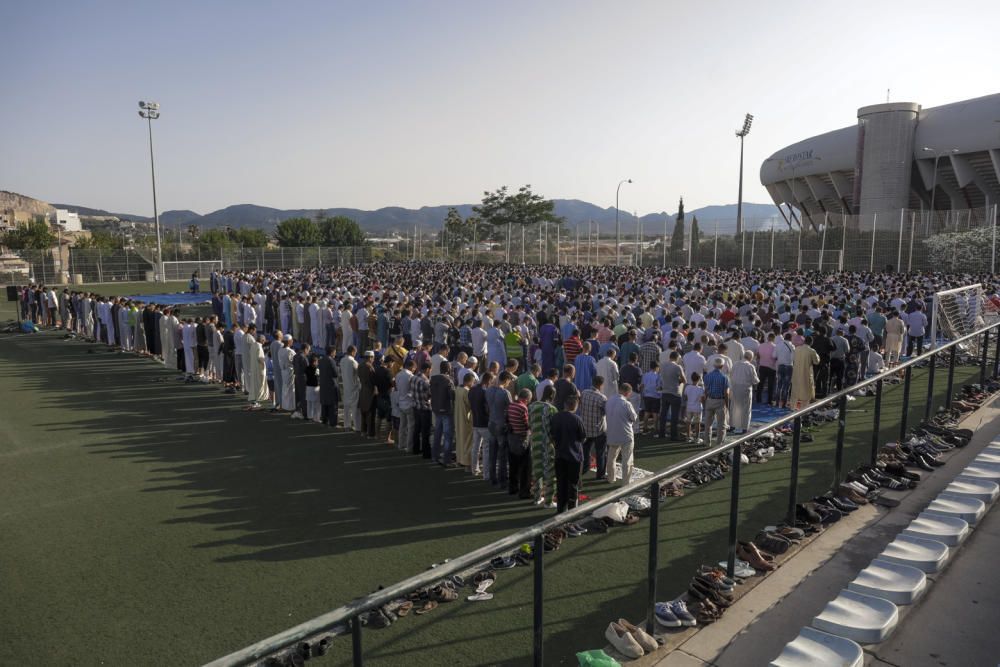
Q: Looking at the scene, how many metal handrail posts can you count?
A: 12